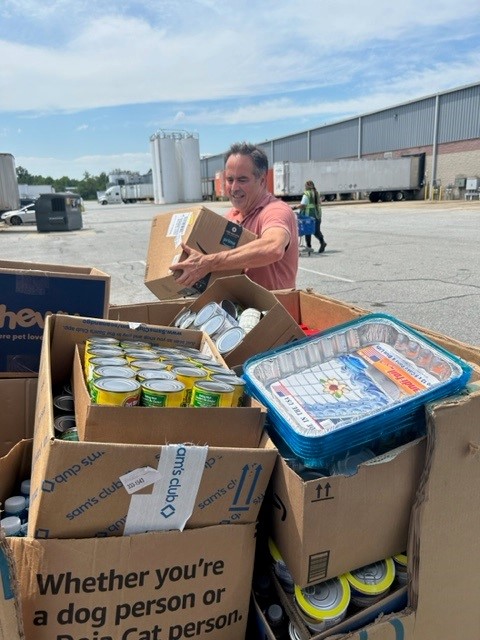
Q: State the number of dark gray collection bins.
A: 1